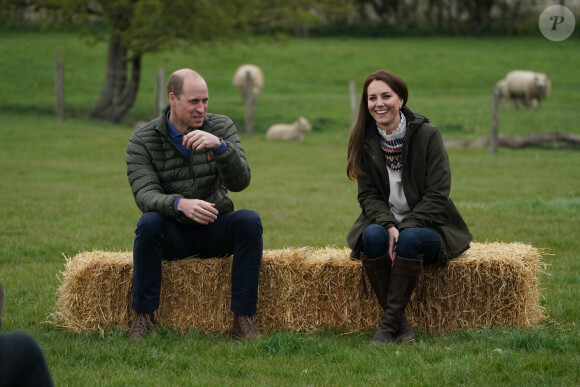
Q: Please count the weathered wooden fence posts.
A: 5